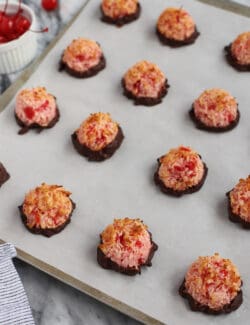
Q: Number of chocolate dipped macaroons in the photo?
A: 13